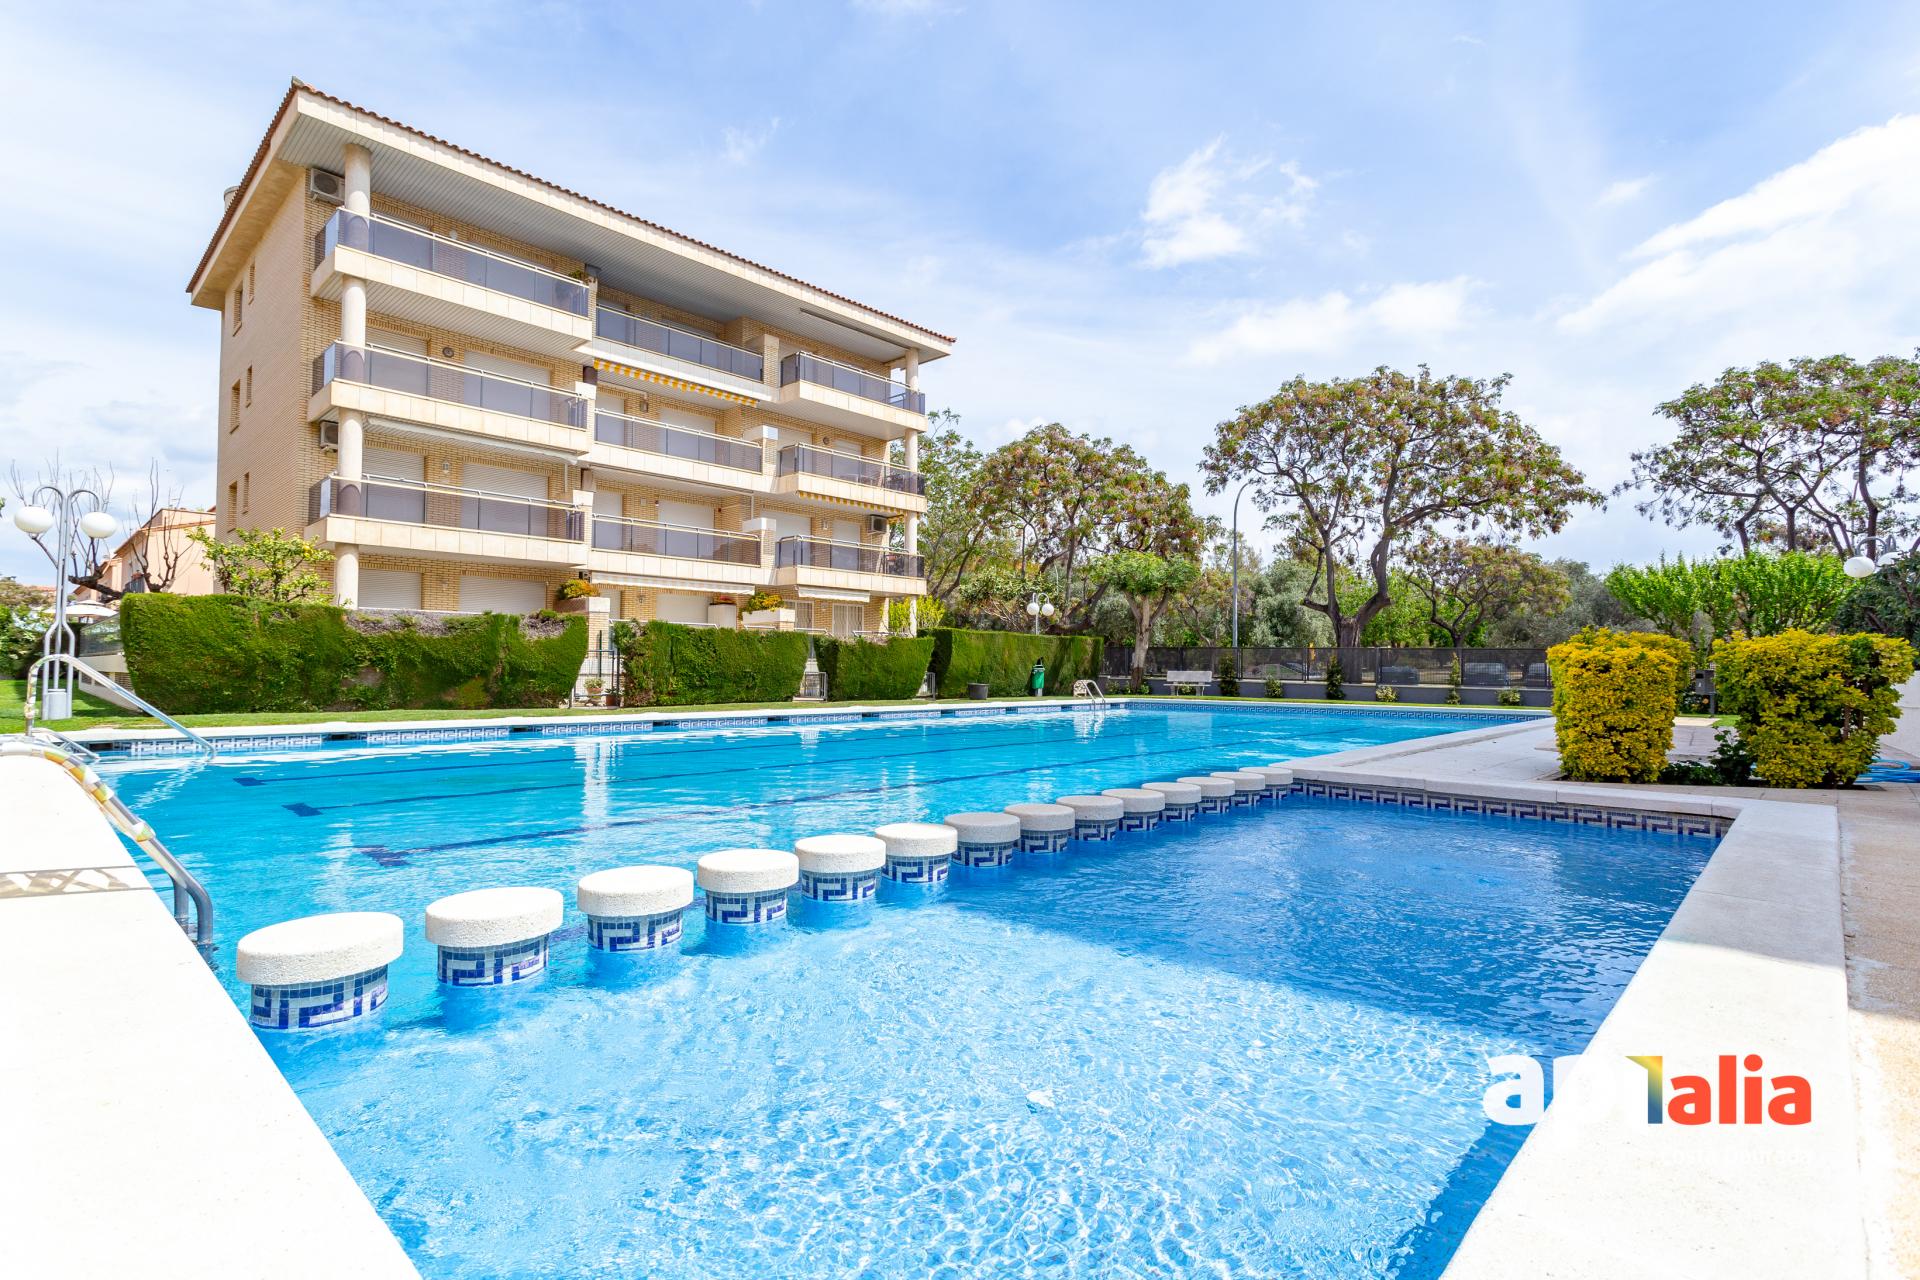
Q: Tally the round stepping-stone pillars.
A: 14